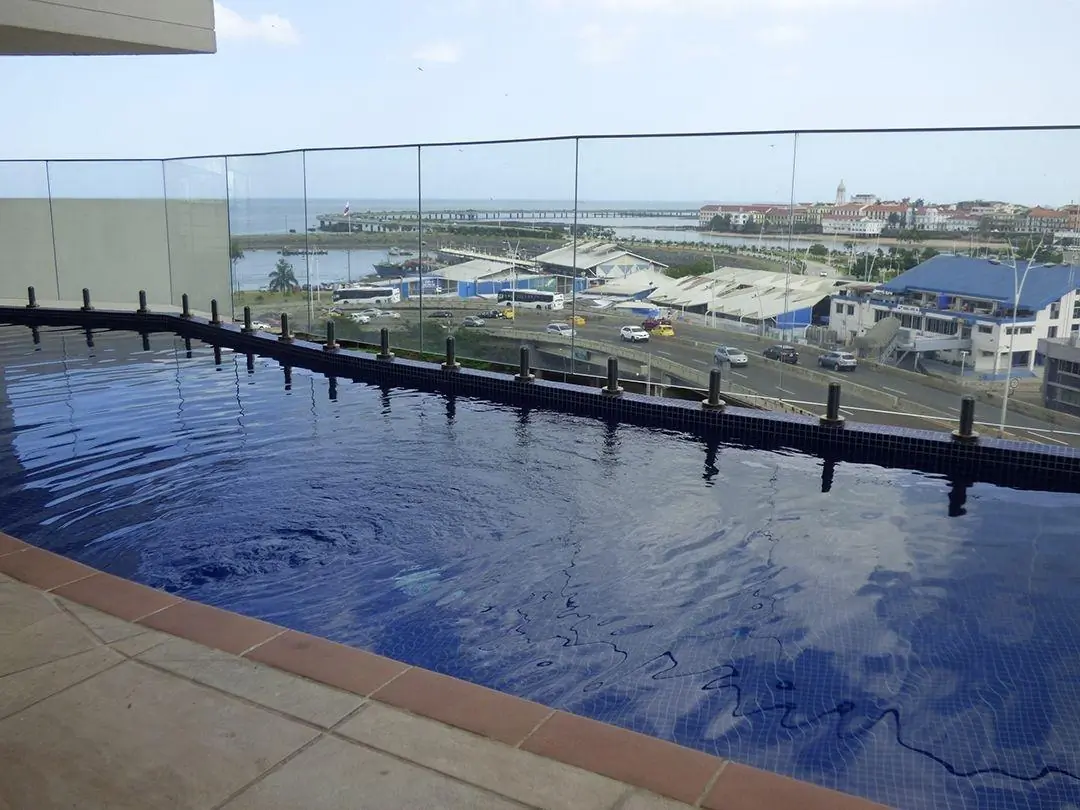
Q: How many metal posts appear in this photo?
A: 15